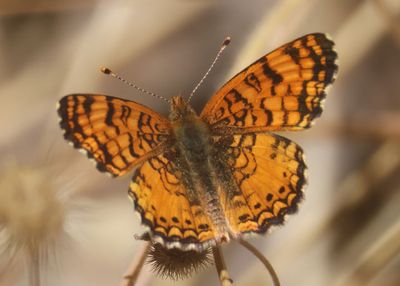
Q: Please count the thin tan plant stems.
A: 3